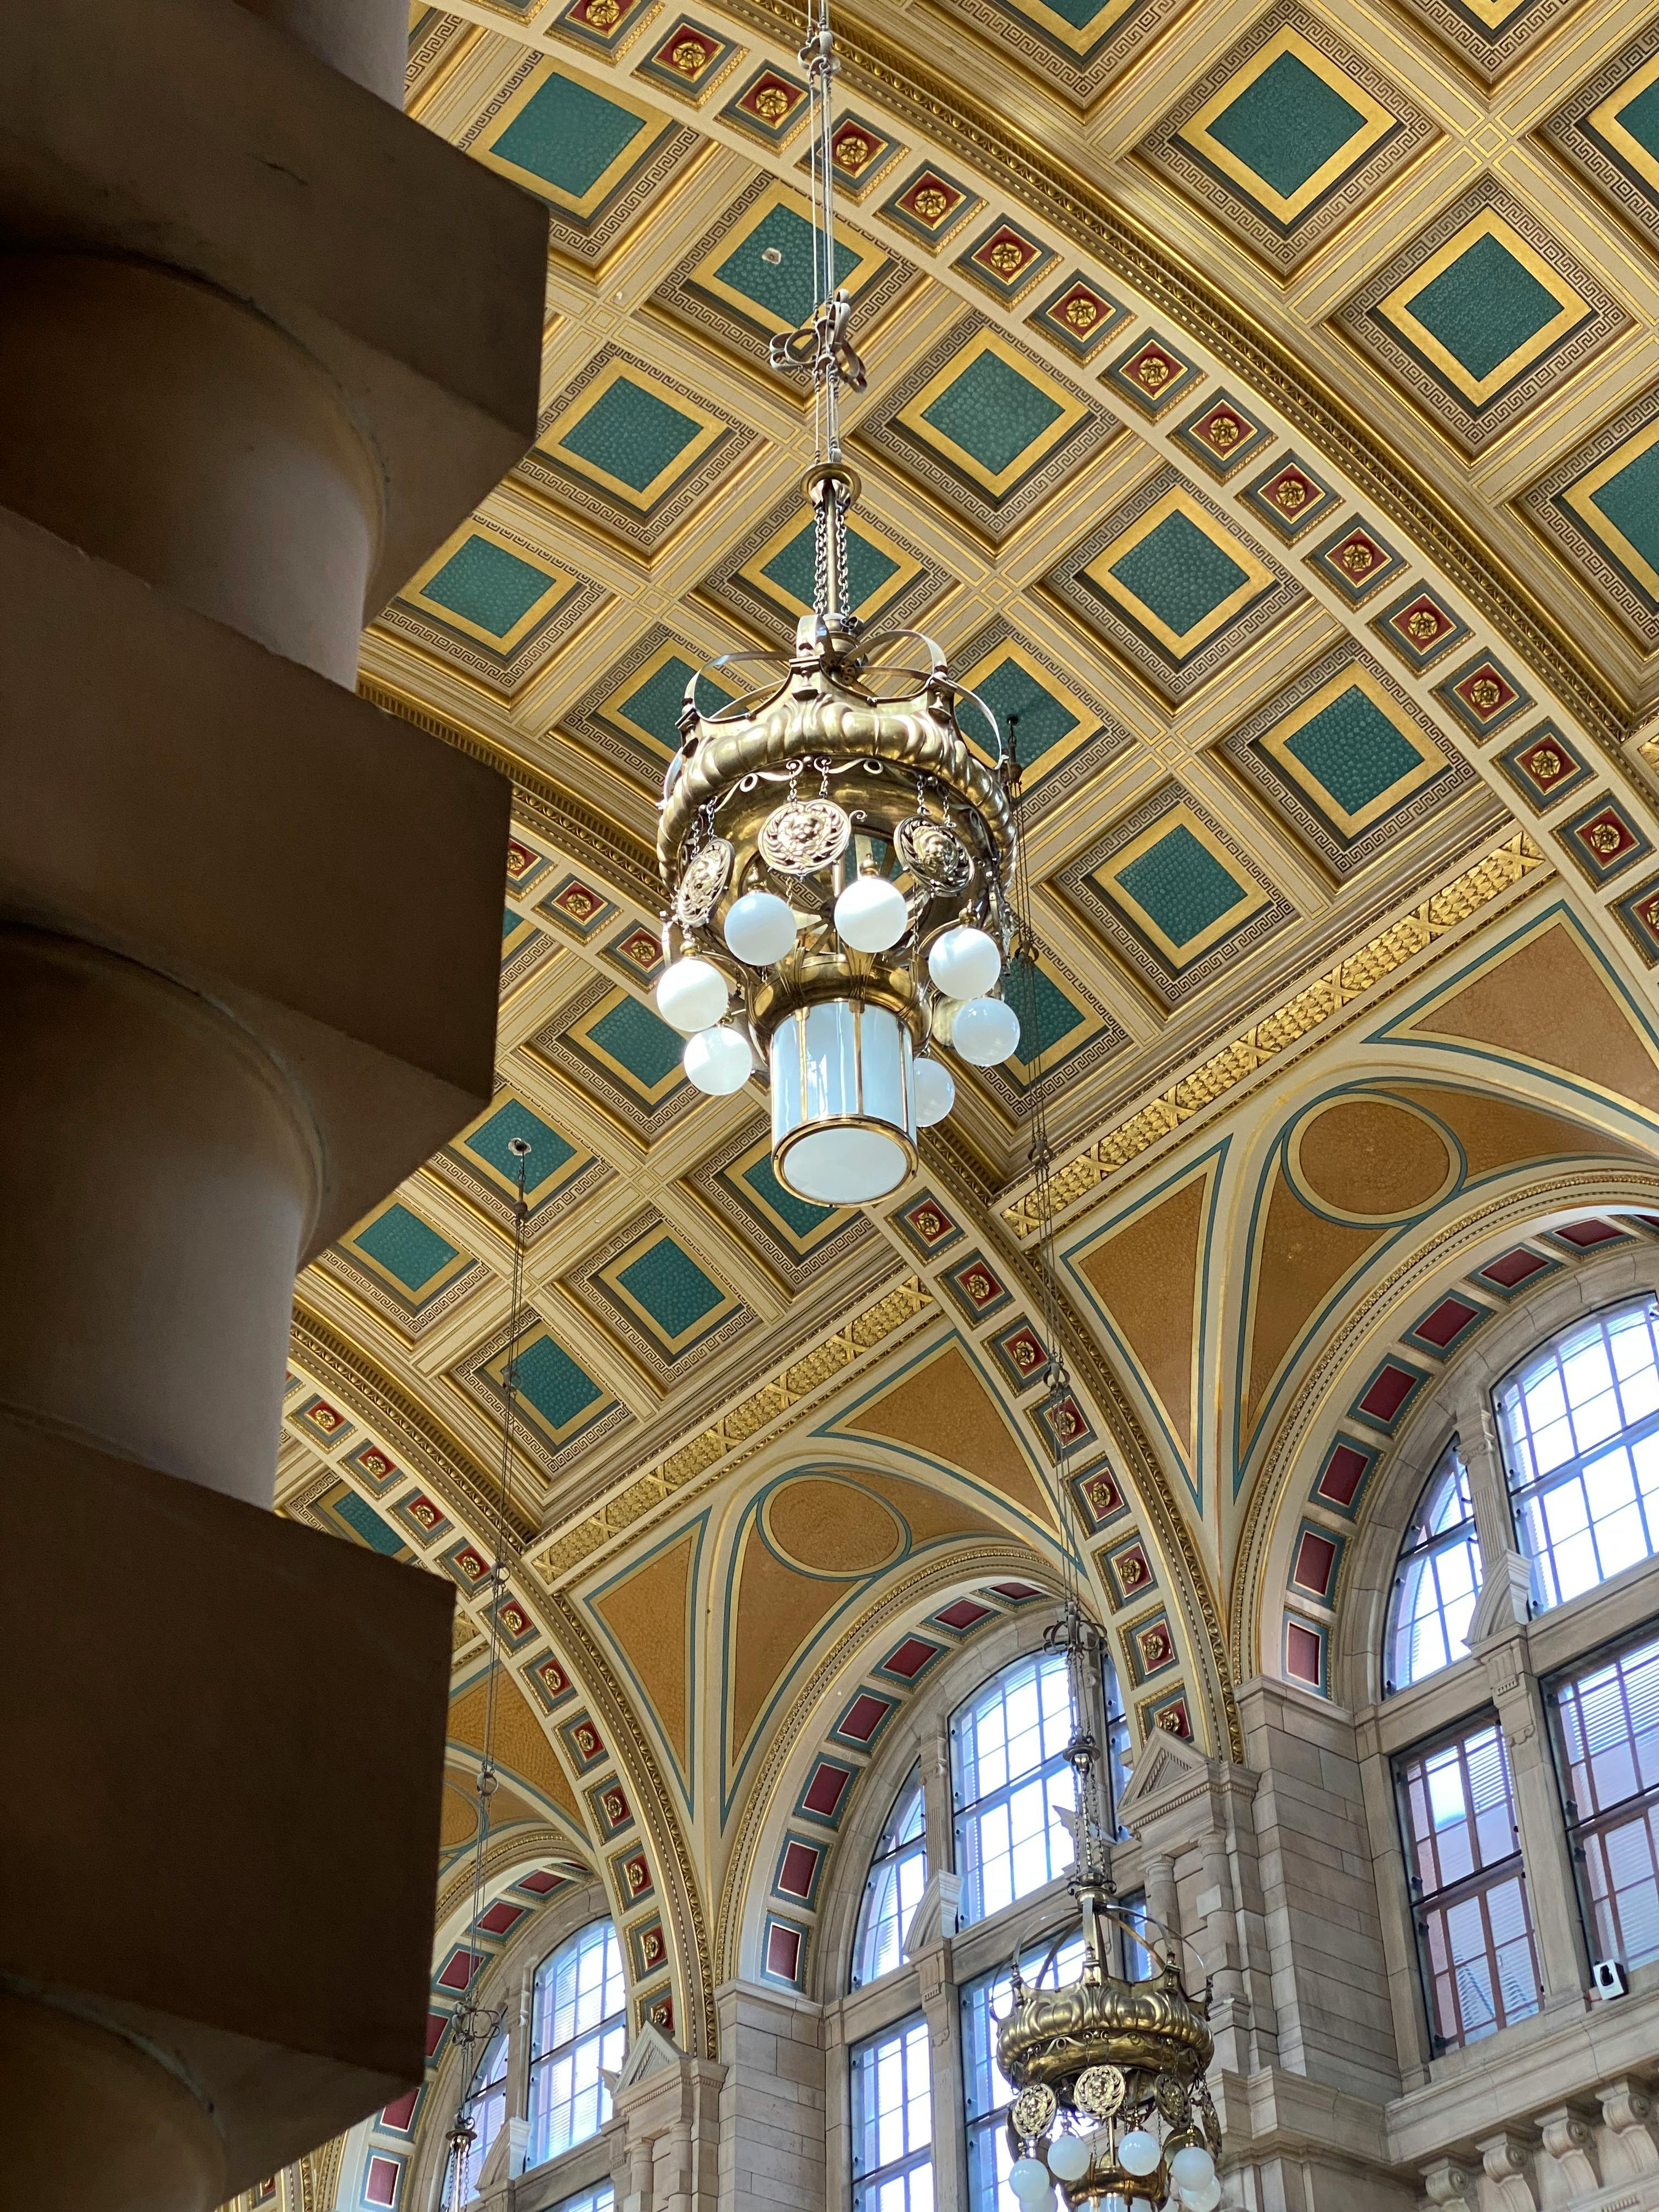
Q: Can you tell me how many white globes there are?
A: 14